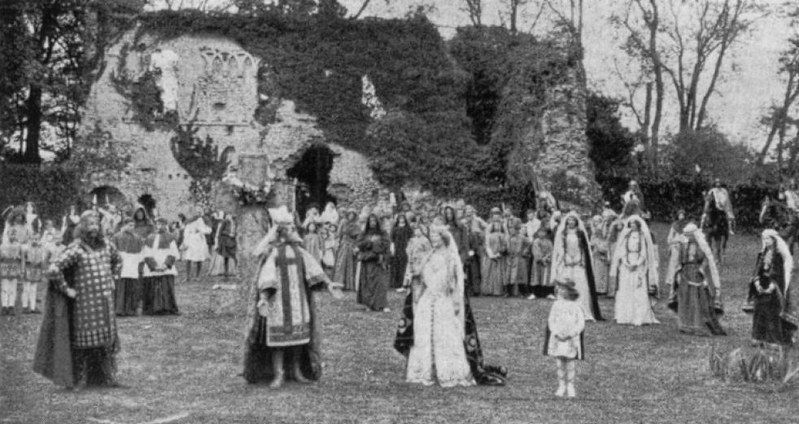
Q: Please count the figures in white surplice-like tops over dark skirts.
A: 2